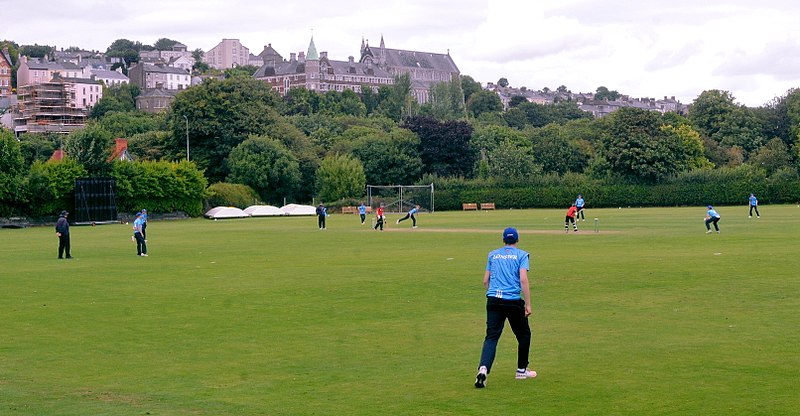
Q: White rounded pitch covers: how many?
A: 3